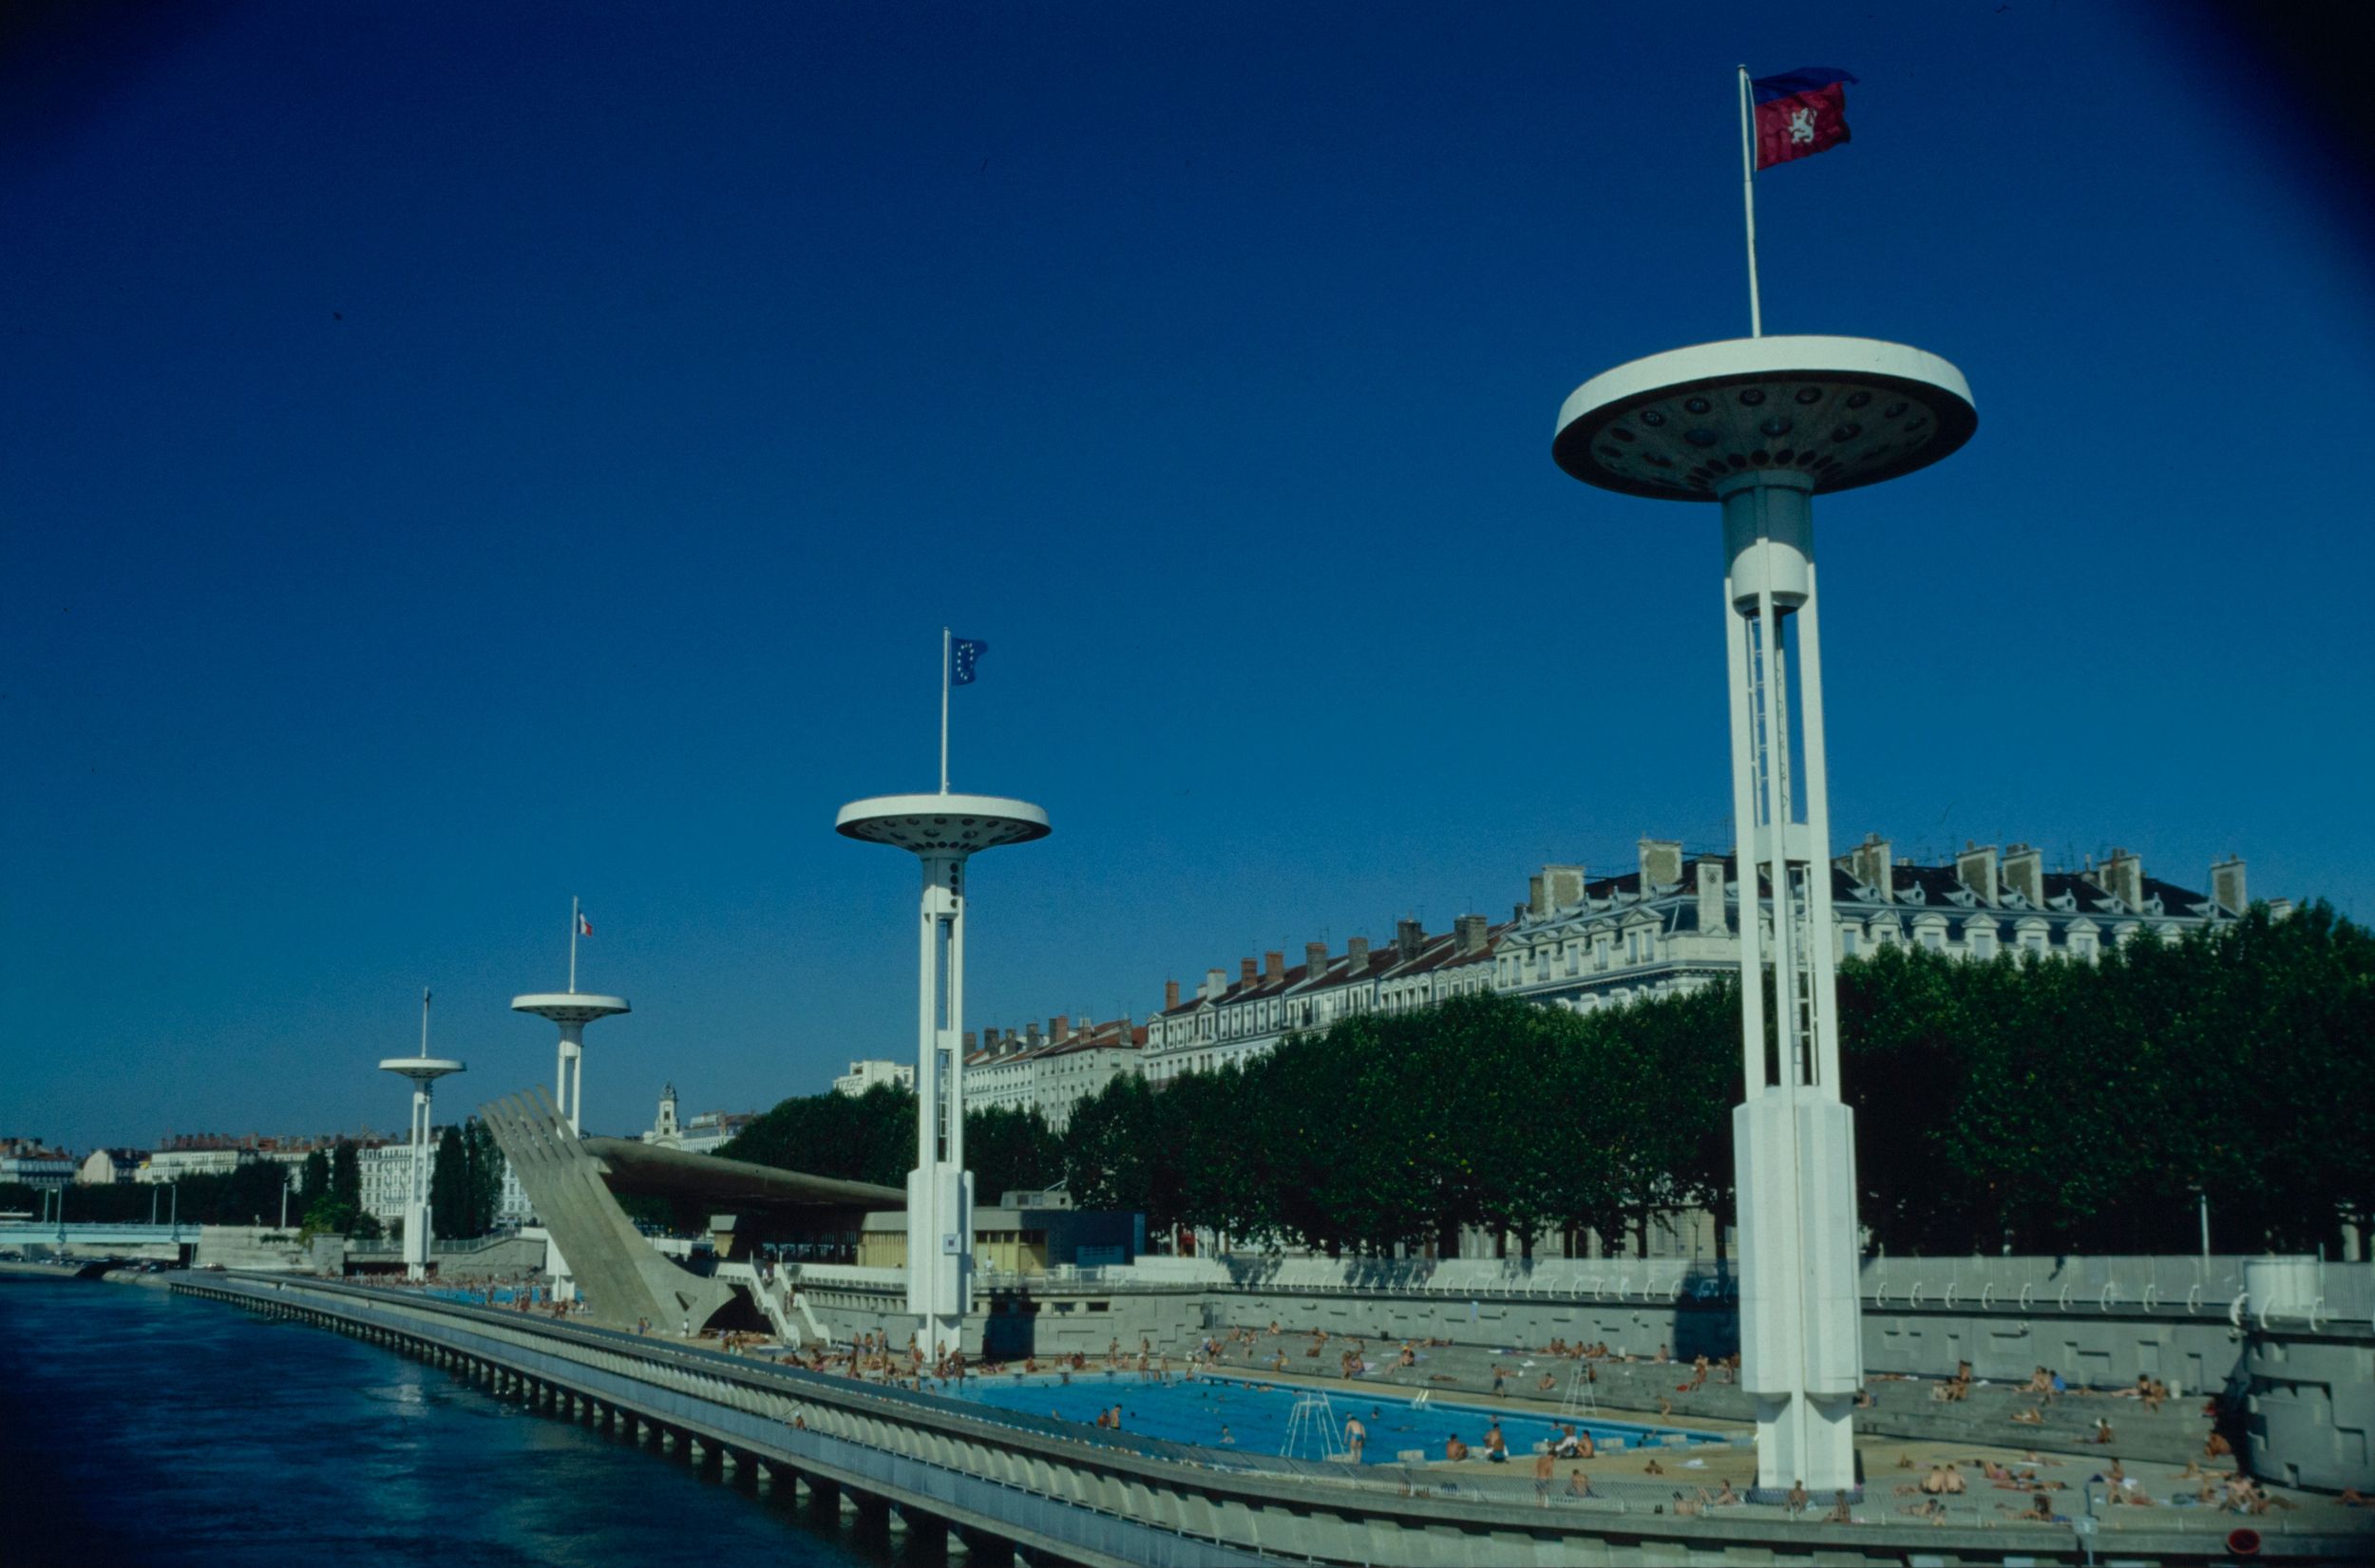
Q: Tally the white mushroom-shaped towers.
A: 4